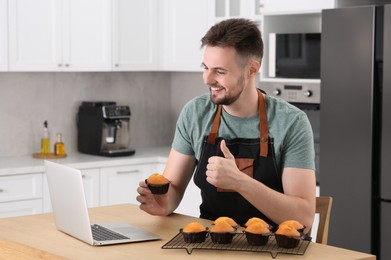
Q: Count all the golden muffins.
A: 8